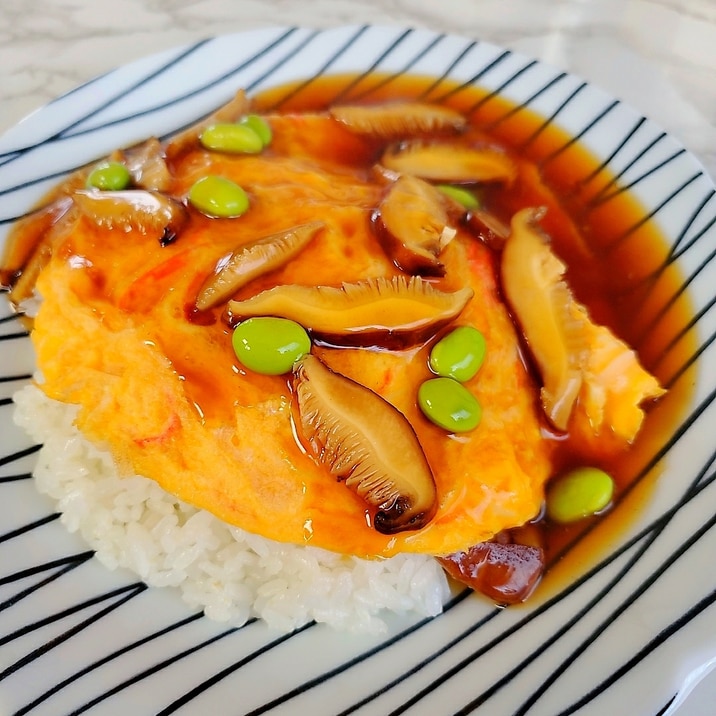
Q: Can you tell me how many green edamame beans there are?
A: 9